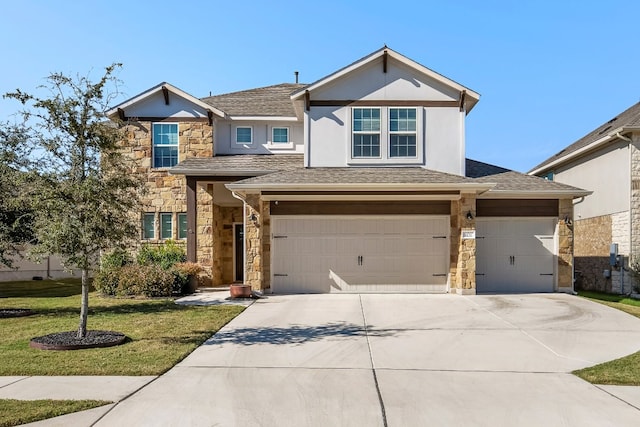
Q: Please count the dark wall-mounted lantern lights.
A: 3